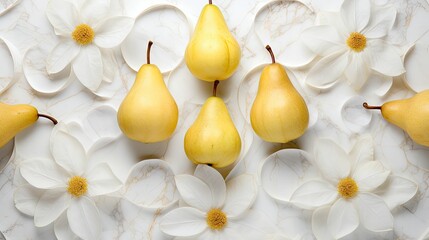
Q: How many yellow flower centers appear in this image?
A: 5